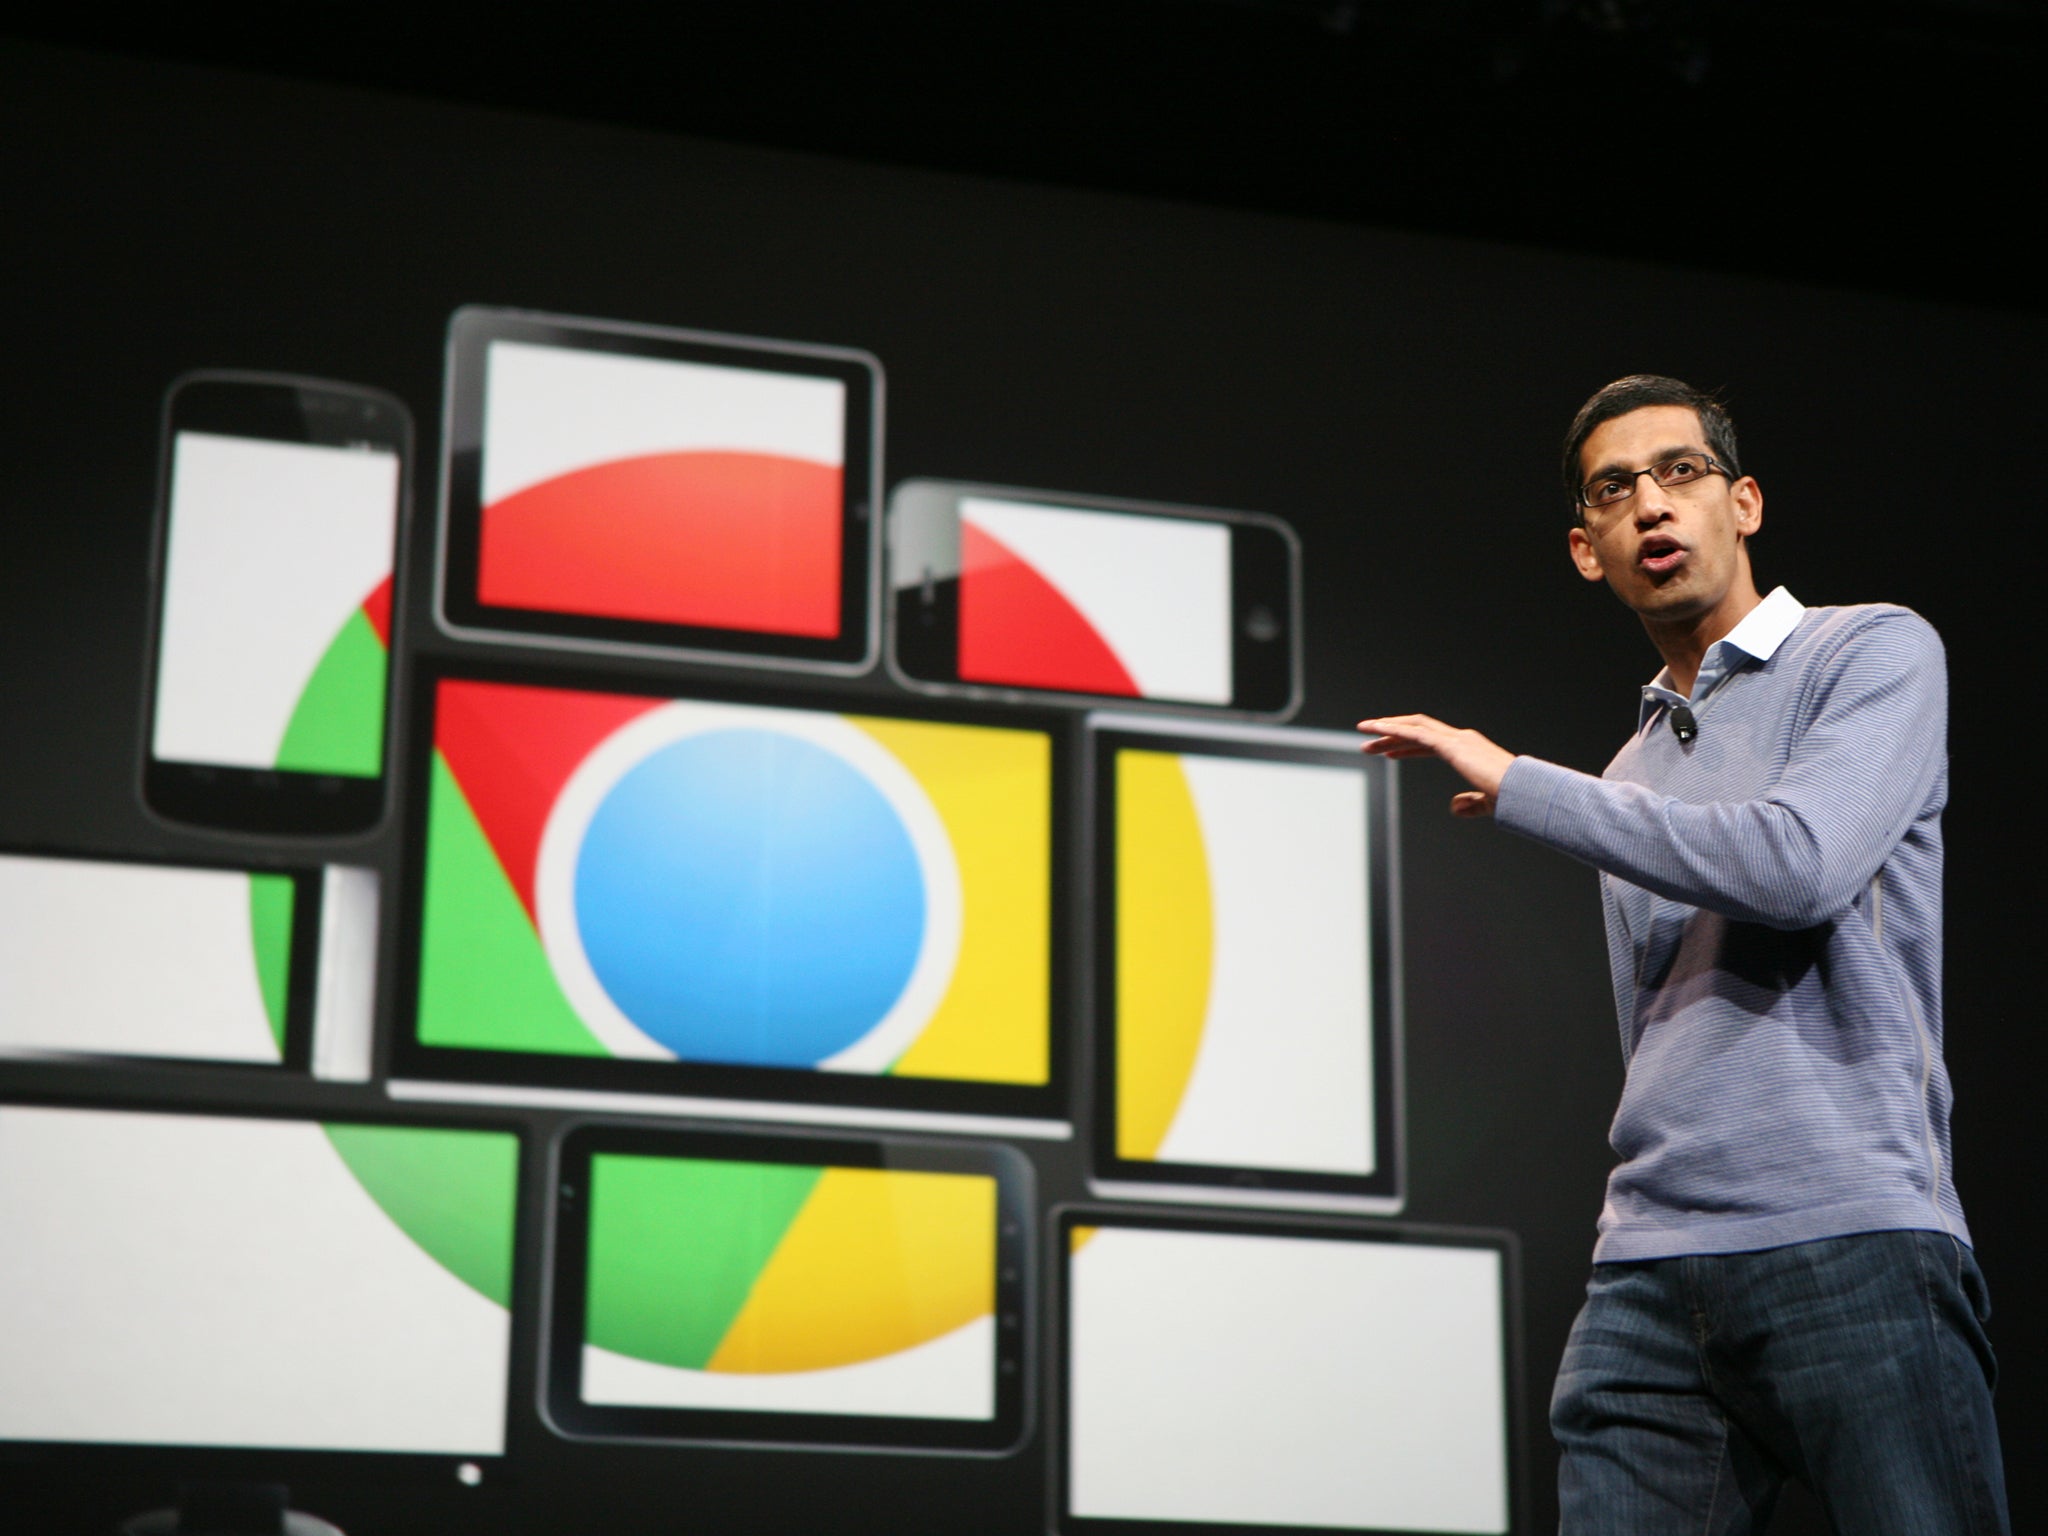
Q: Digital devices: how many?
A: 9